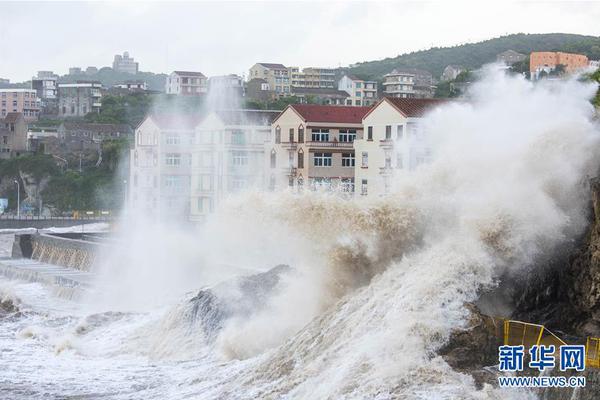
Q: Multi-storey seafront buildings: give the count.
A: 4